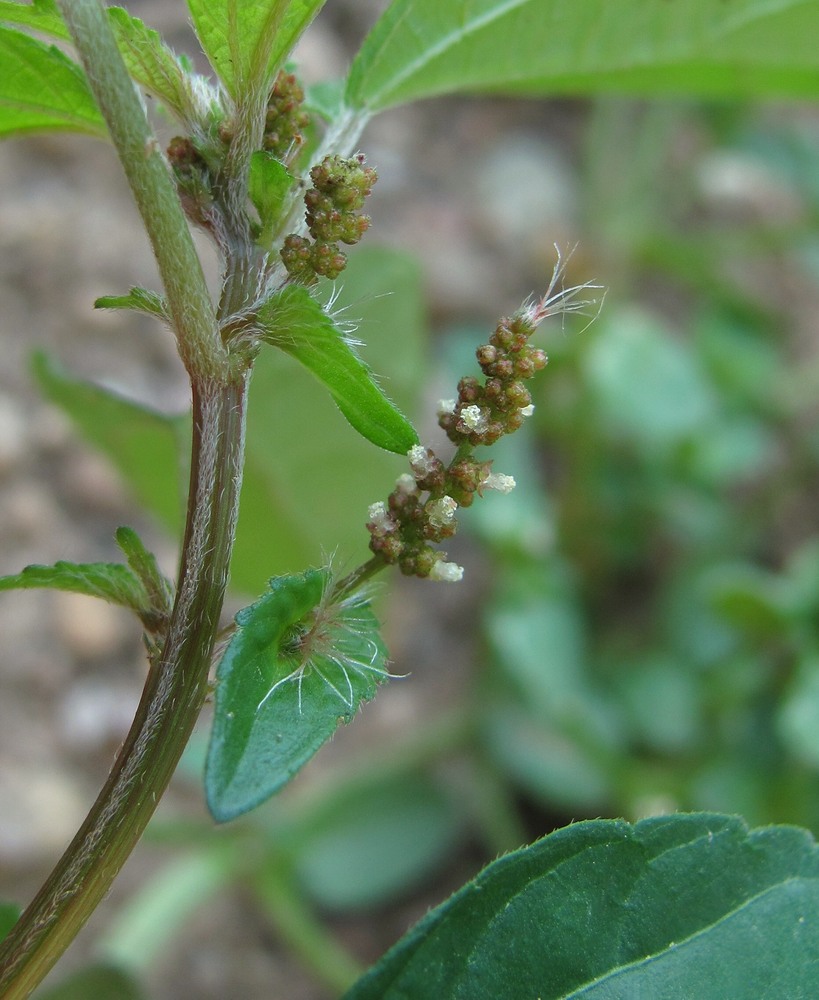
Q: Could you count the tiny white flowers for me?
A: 9